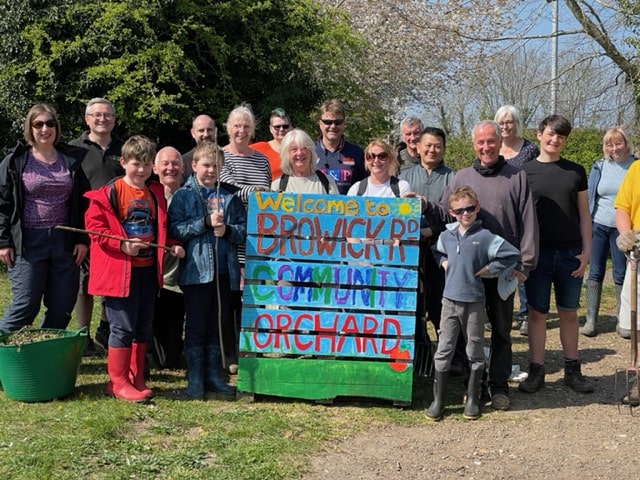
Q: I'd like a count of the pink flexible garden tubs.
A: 0